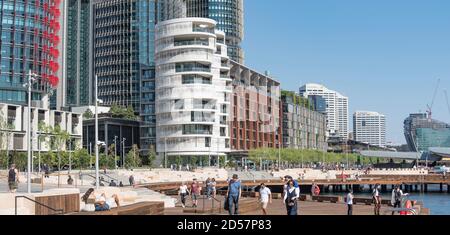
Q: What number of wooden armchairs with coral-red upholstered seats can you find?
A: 0